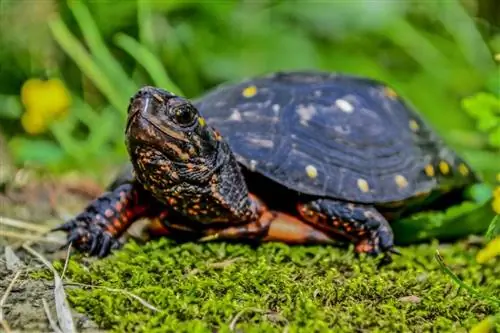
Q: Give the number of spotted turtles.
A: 1